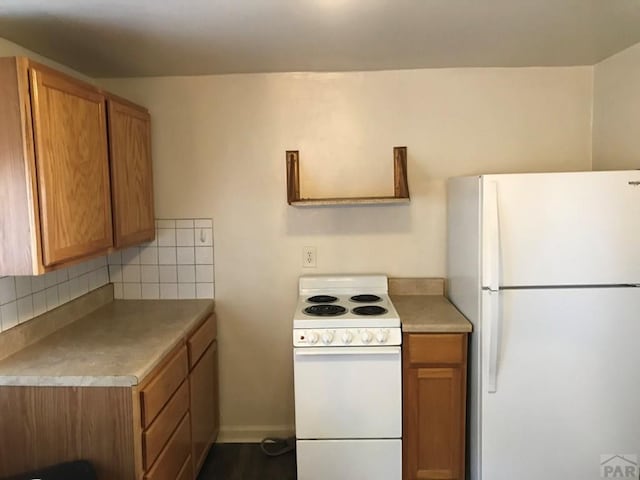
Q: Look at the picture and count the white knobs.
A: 5